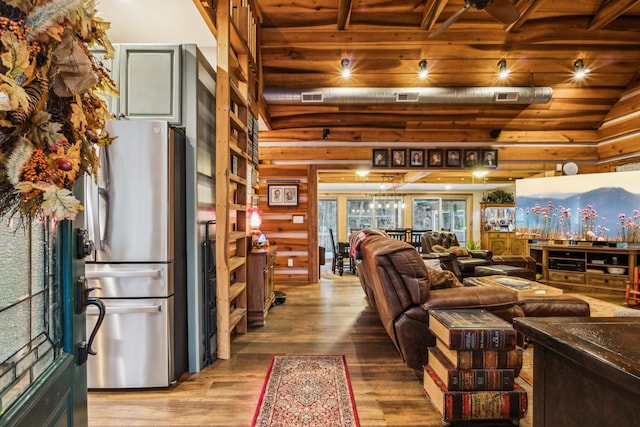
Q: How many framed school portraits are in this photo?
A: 7